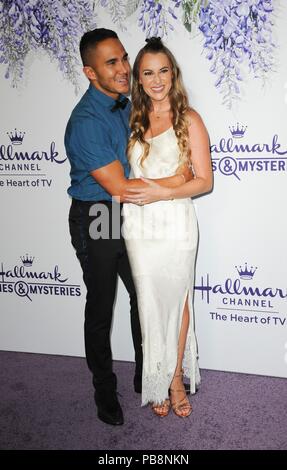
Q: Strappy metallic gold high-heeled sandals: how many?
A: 2